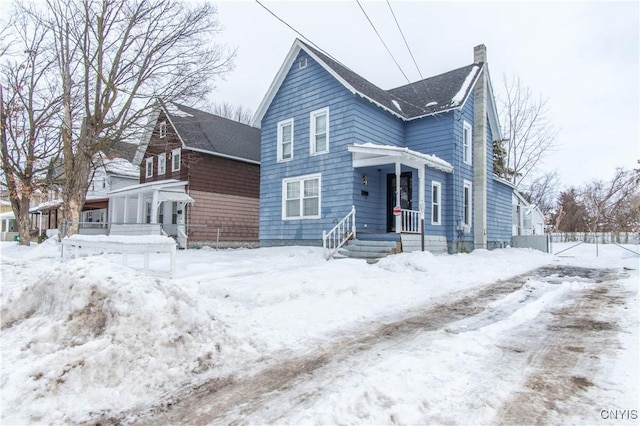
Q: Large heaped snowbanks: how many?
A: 1